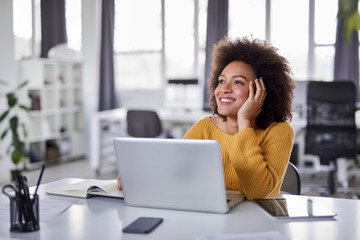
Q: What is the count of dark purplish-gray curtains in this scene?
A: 4